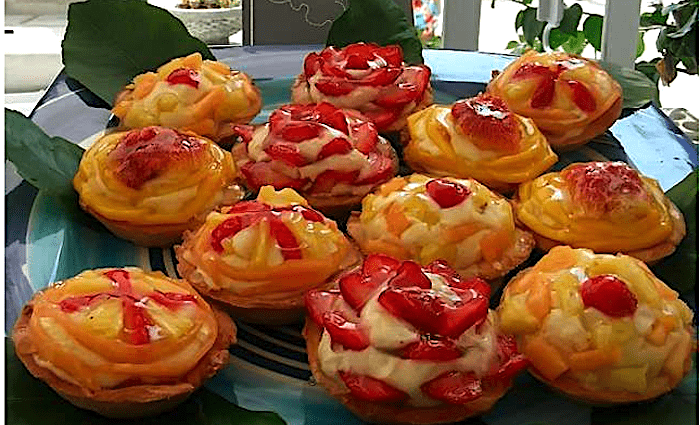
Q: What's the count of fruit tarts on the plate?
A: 12